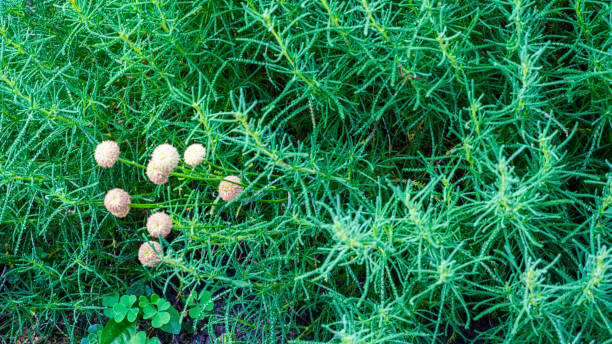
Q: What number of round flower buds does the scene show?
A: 8